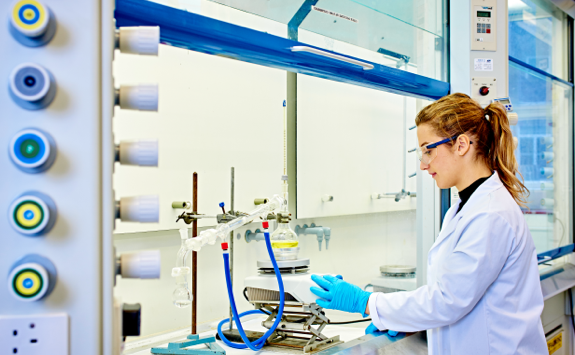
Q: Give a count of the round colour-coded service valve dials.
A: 5